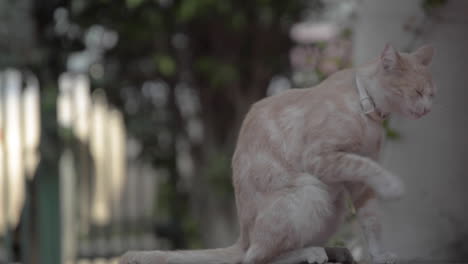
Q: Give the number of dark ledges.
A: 1